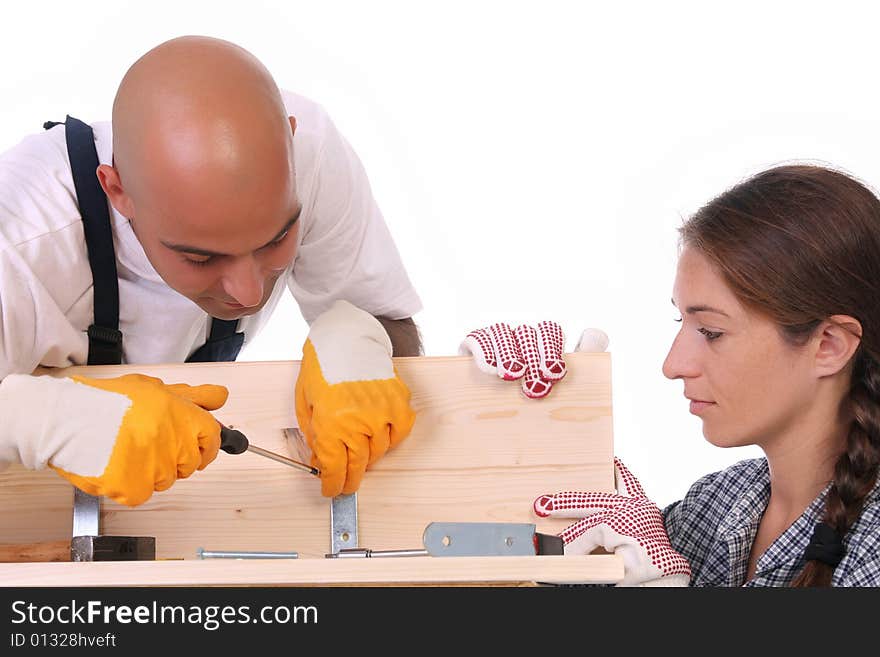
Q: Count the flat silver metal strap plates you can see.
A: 3